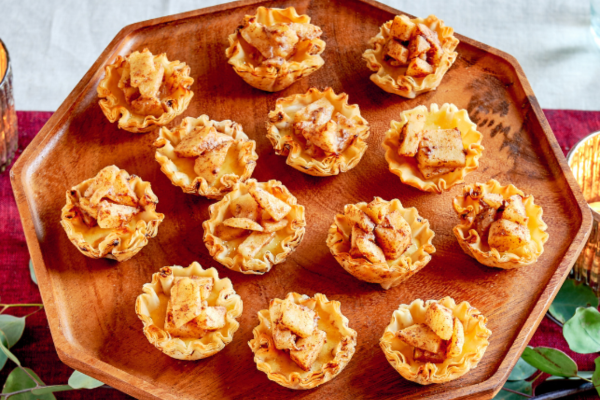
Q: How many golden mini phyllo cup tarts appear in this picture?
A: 13